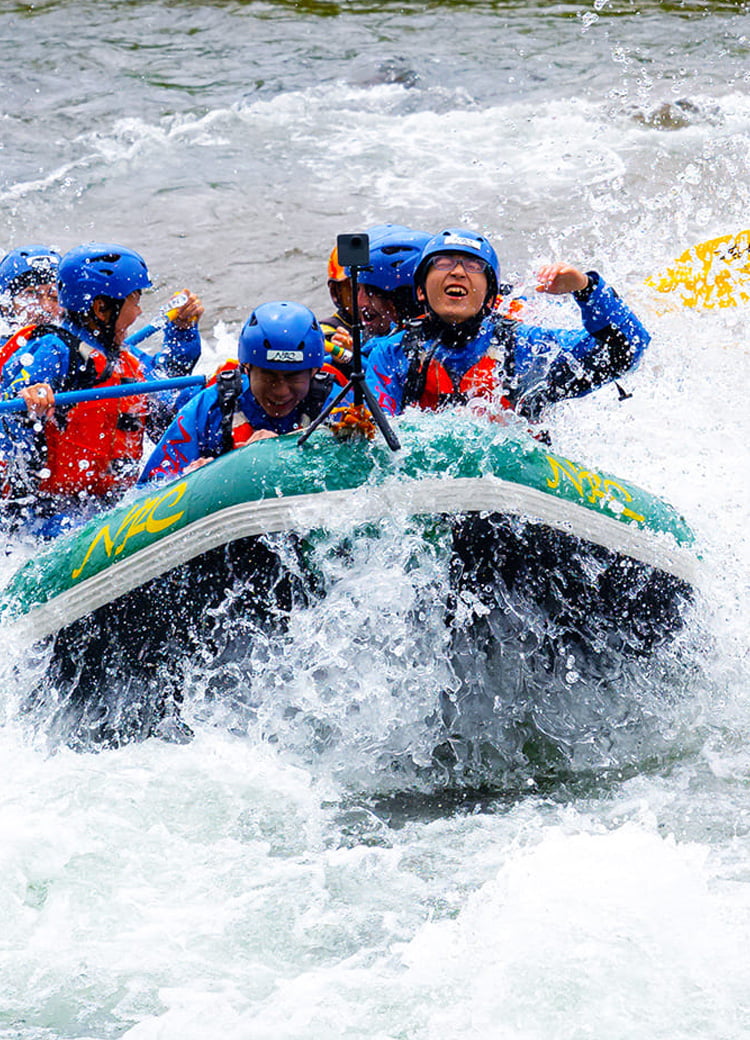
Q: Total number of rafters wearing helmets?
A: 6